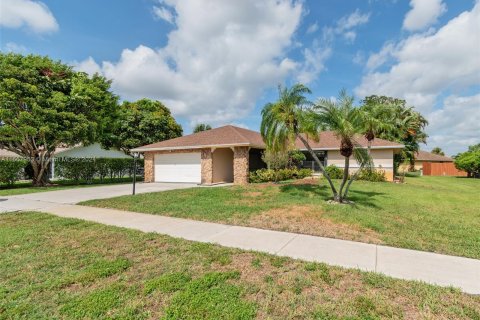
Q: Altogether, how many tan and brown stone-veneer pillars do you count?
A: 3